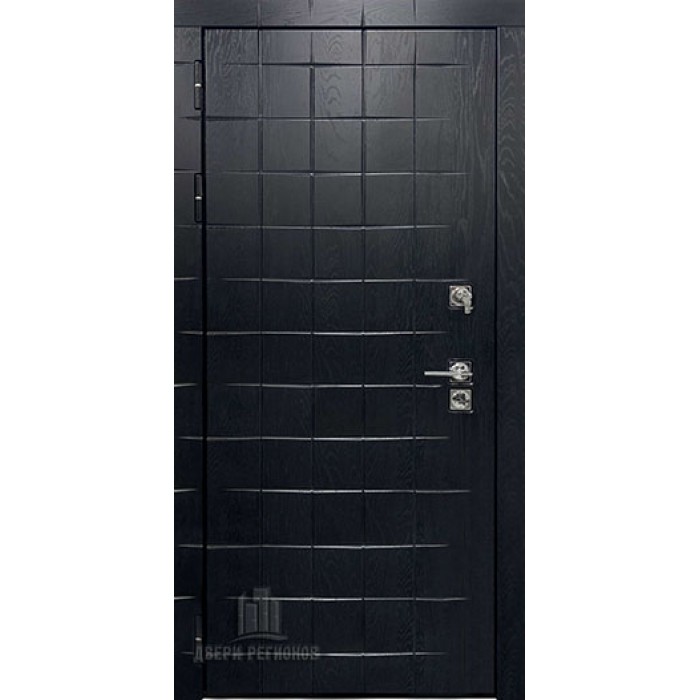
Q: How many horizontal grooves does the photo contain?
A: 12